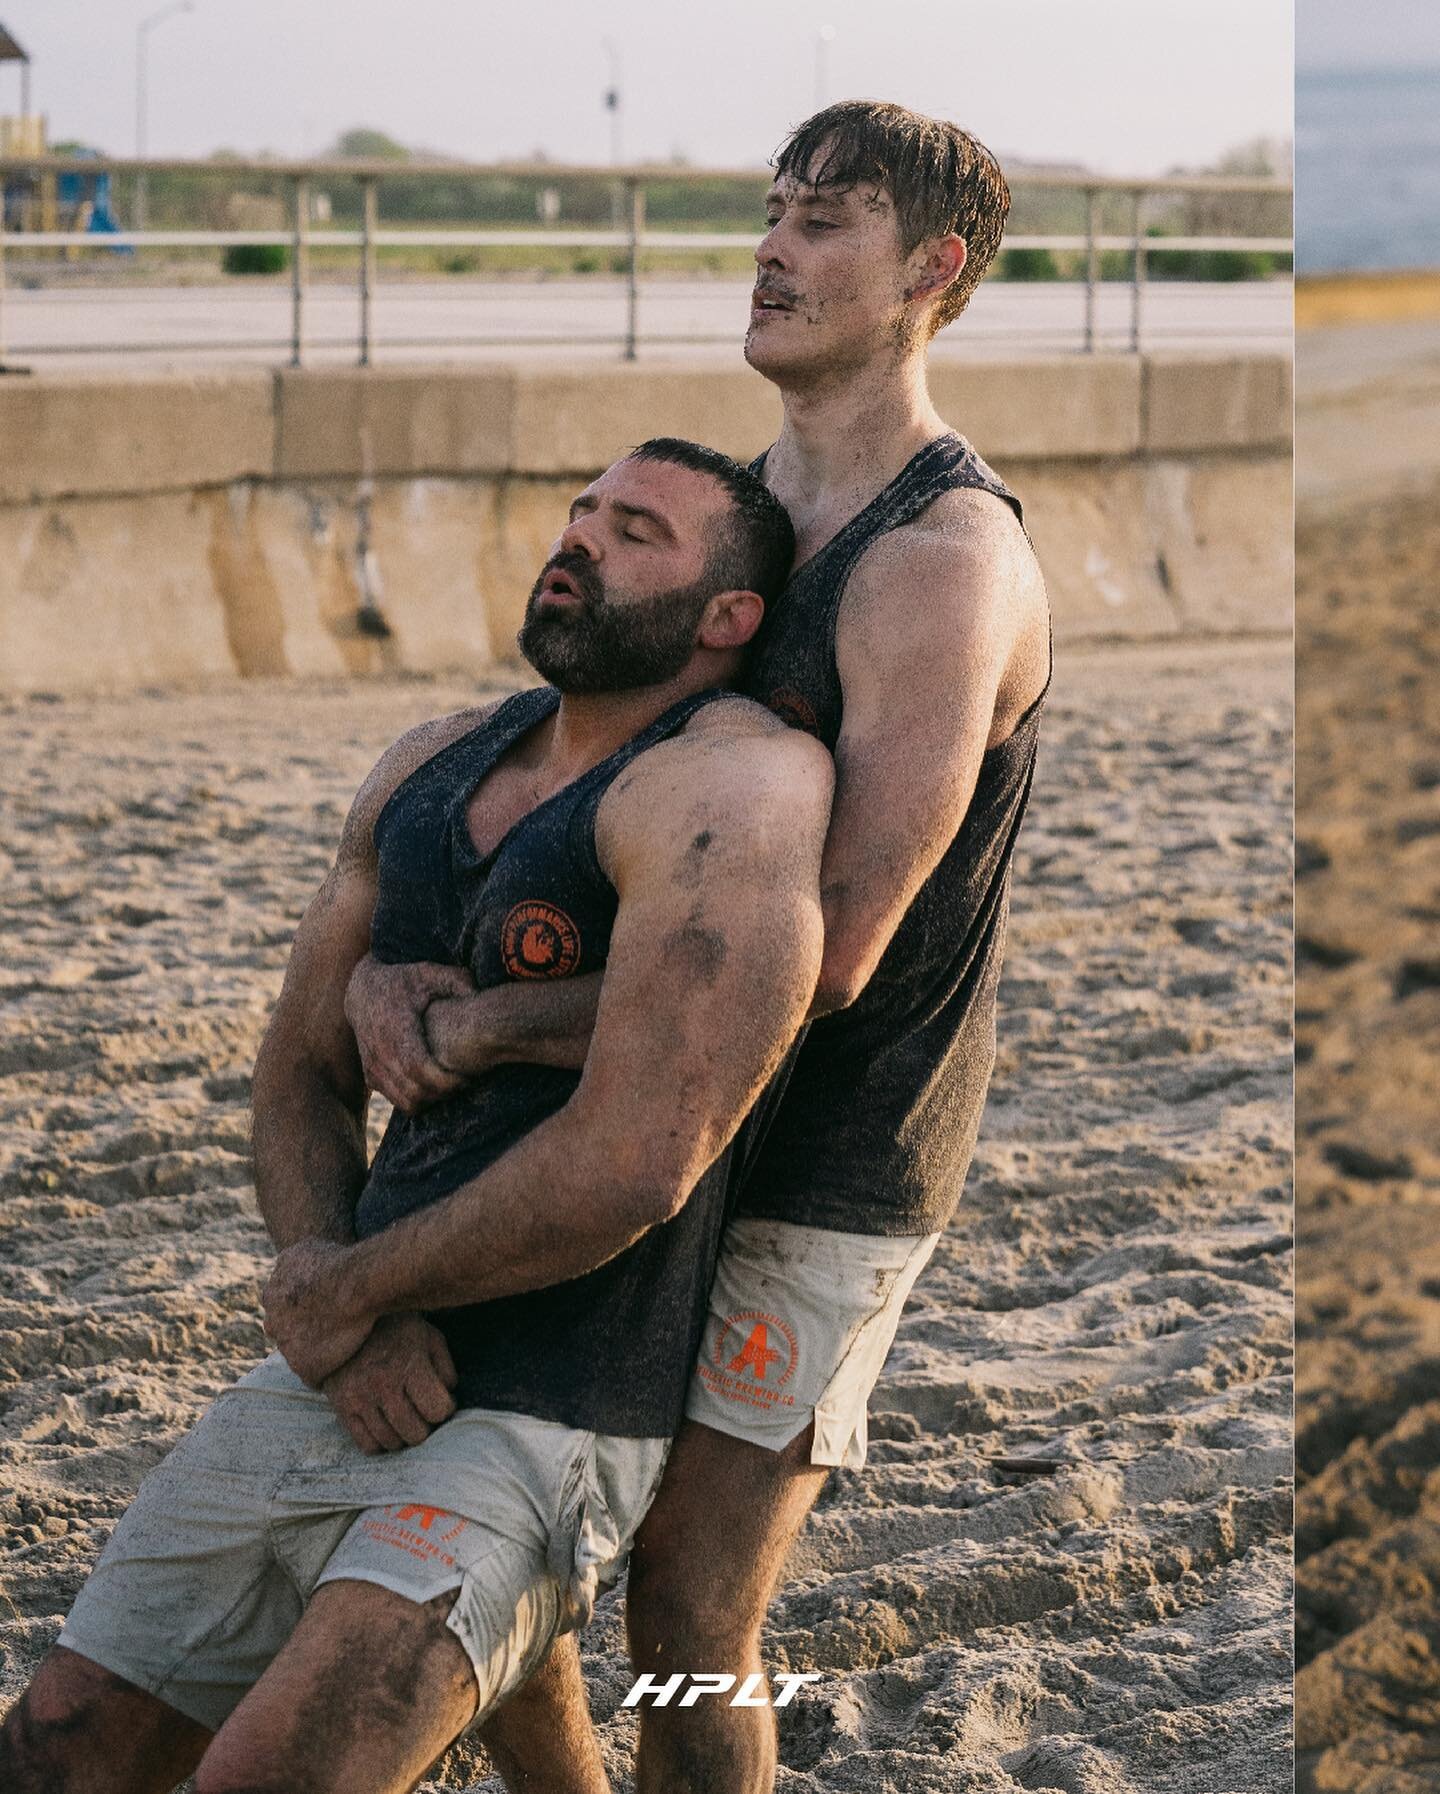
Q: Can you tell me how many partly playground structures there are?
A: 1